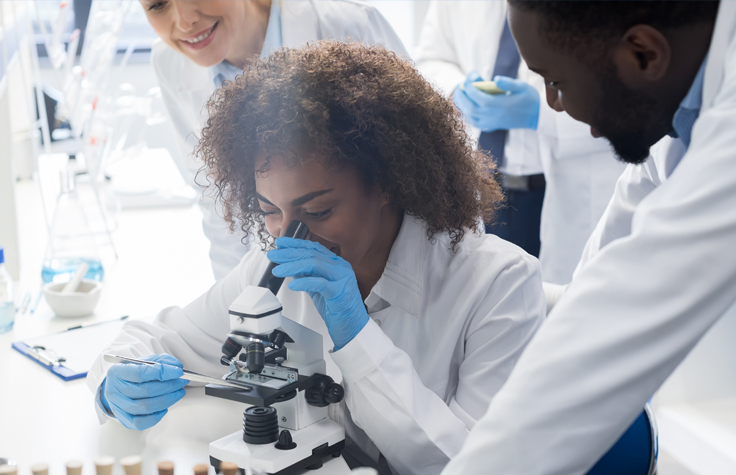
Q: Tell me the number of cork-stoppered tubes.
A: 8